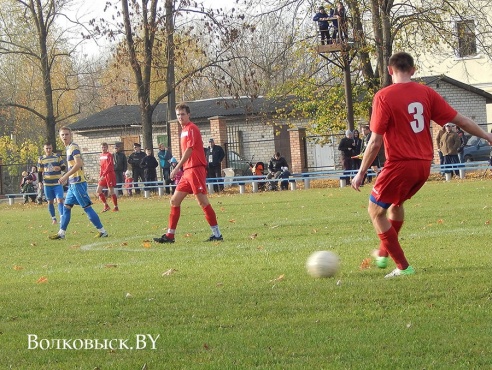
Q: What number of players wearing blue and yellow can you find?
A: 2